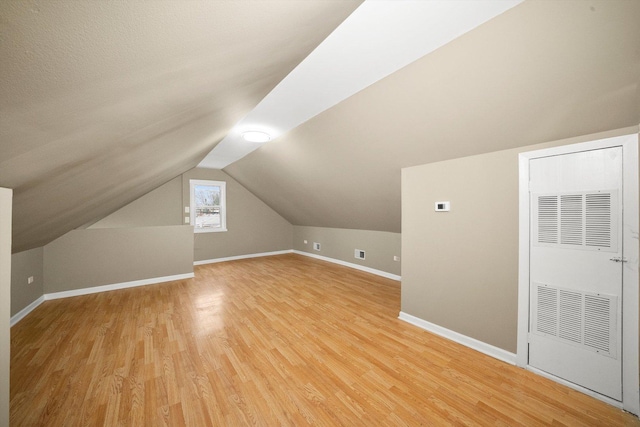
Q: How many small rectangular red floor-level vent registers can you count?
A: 0